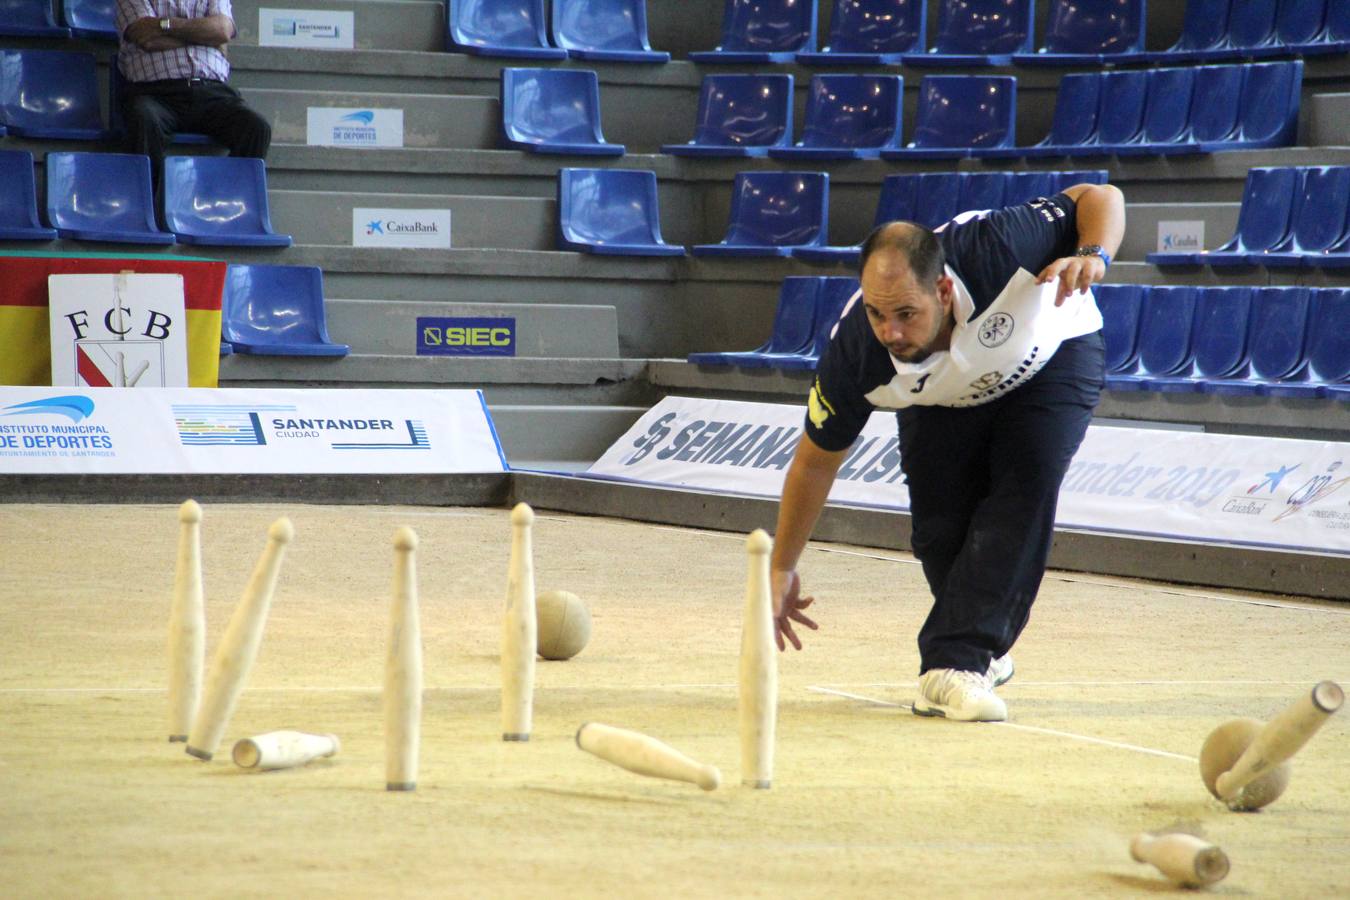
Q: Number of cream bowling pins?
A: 9